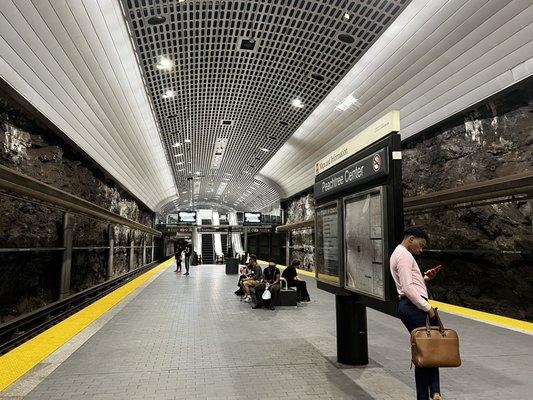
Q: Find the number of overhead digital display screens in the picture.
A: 2